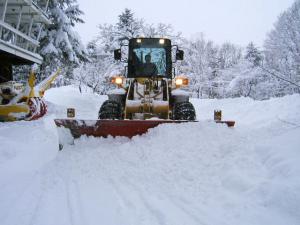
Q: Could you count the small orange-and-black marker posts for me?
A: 2